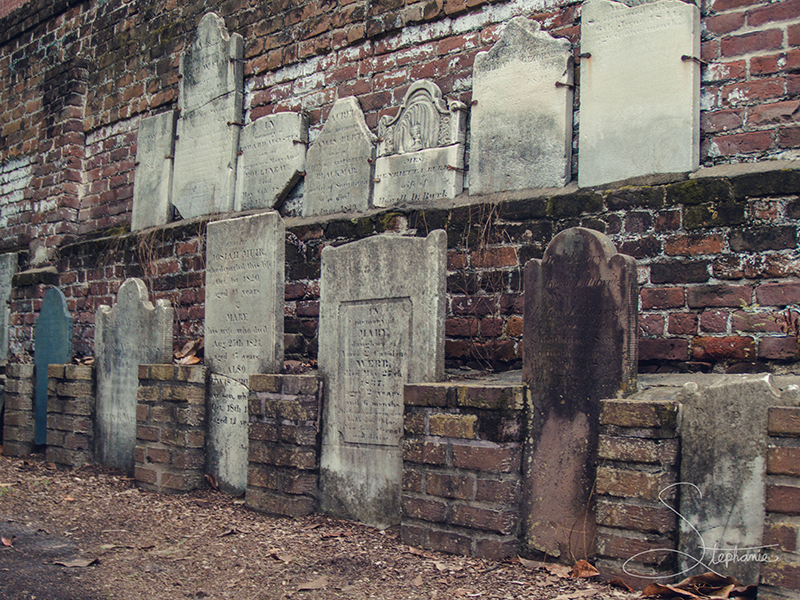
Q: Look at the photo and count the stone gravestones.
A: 14